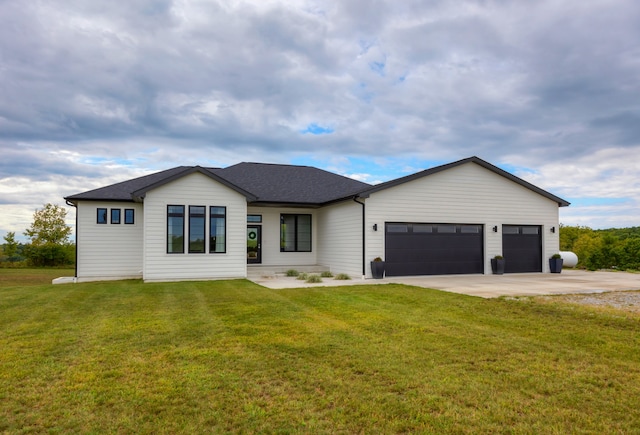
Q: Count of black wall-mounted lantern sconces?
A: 3